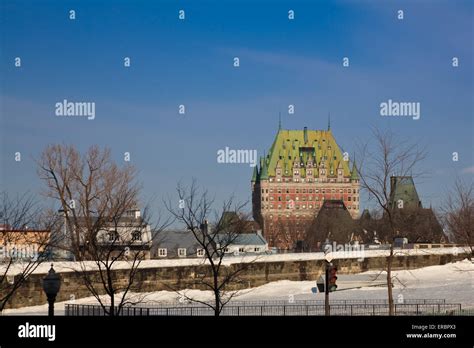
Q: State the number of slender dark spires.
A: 2